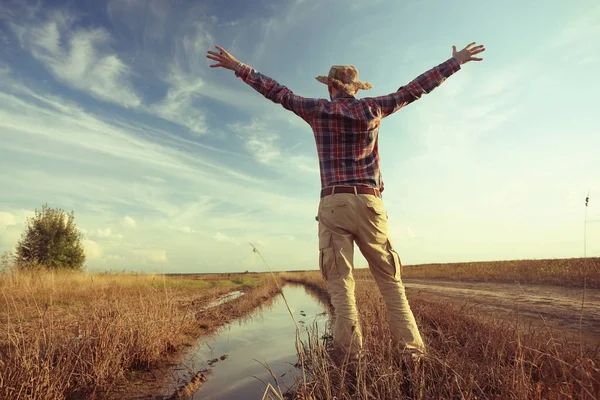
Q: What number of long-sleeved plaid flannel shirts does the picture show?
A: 1